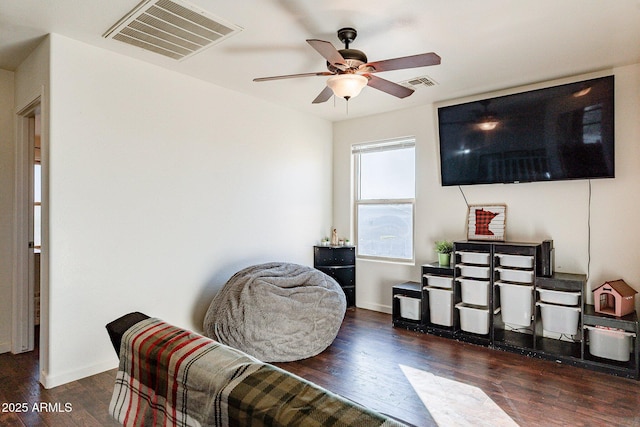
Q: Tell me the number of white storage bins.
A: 13